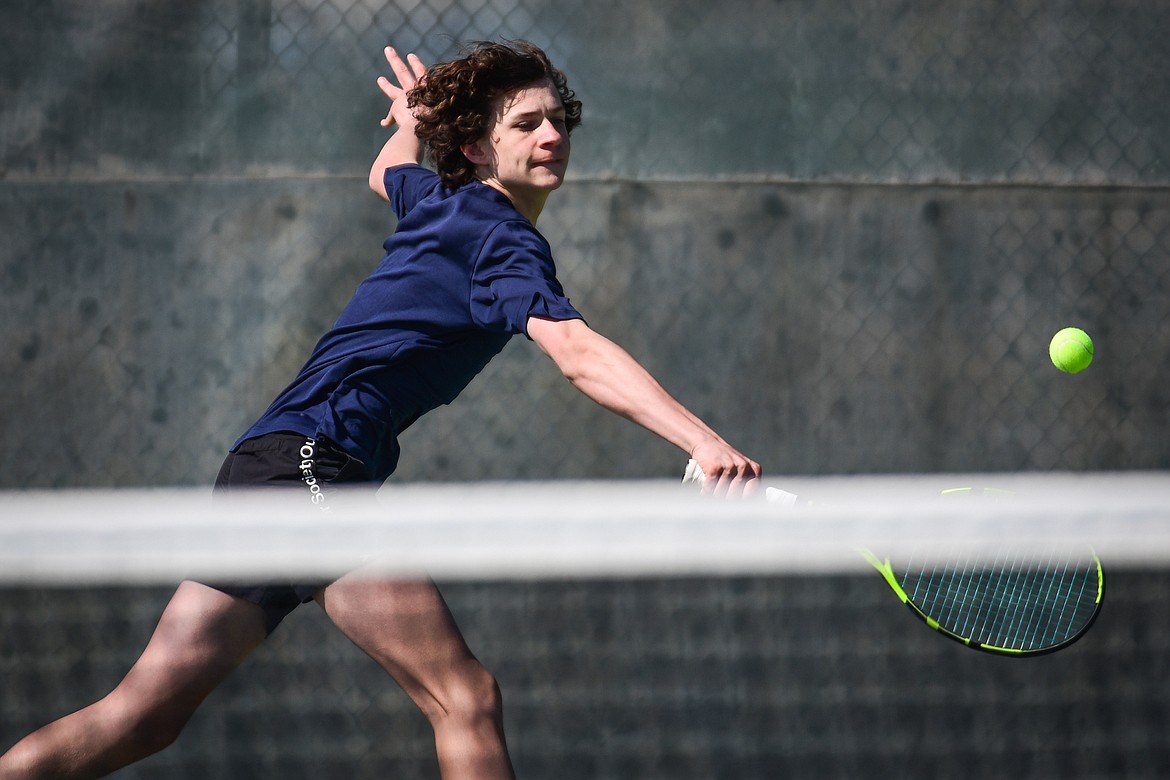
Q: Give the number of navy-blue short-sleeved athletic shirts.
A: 1